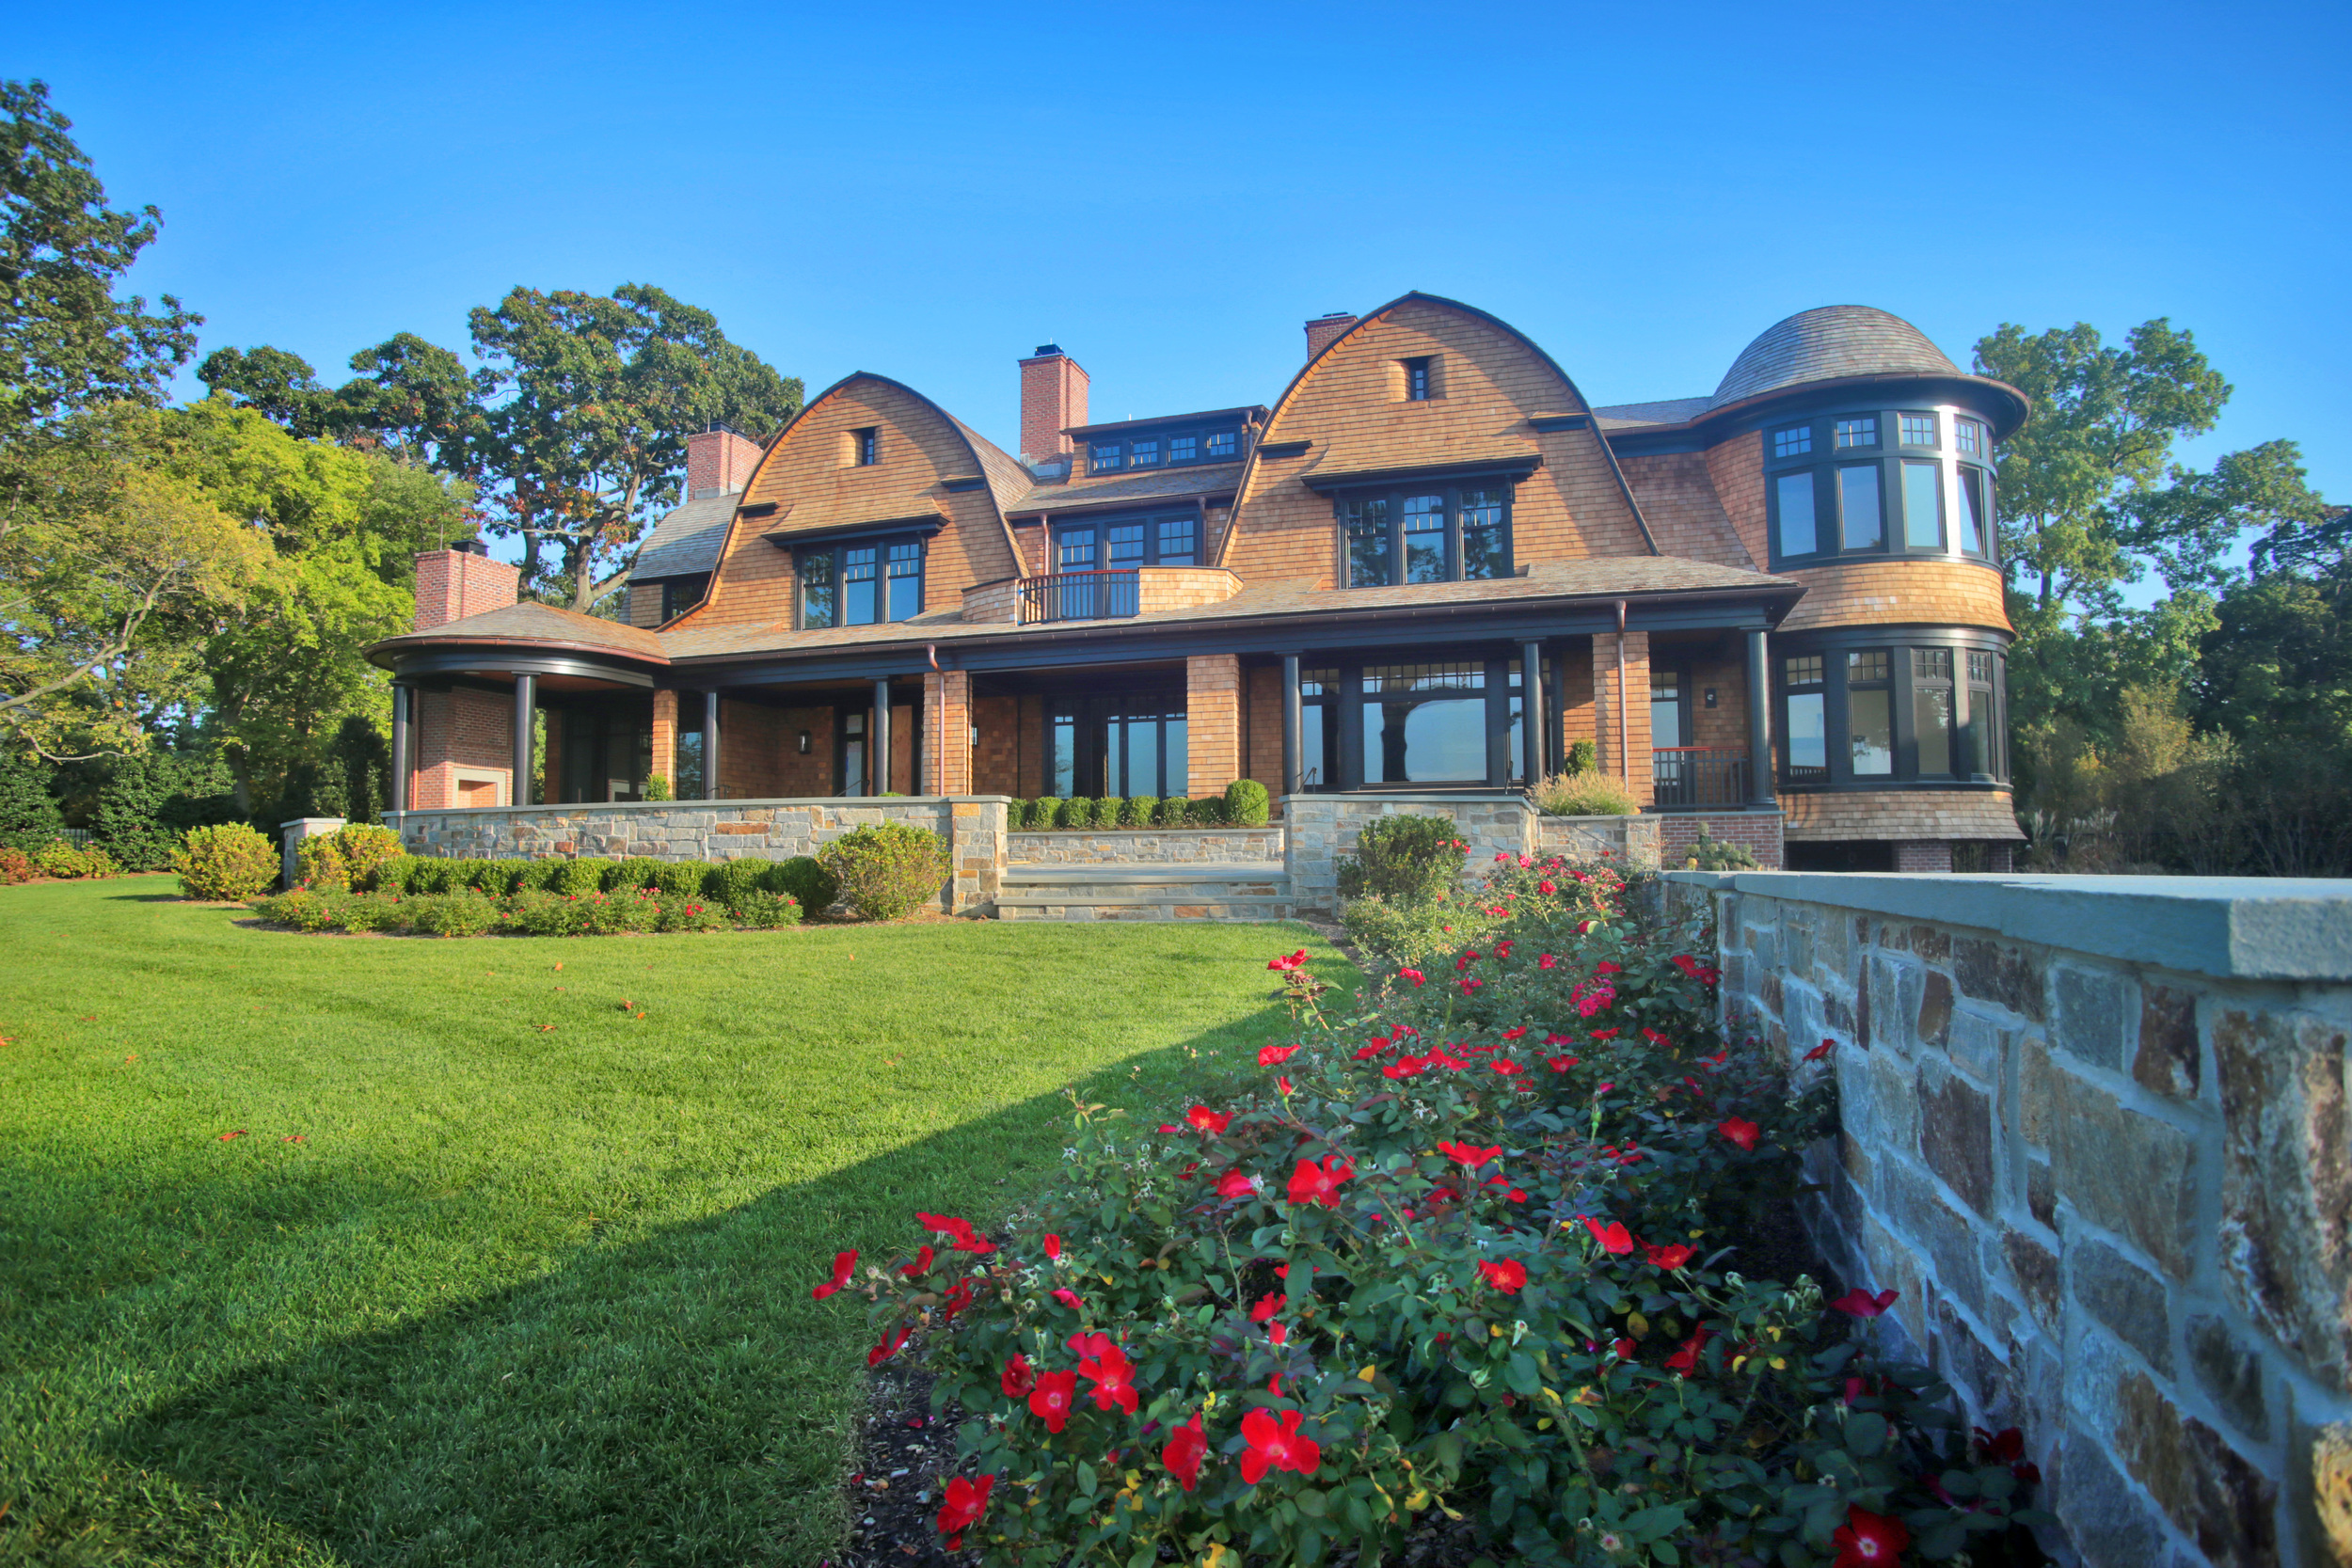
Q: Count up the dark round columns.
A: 7